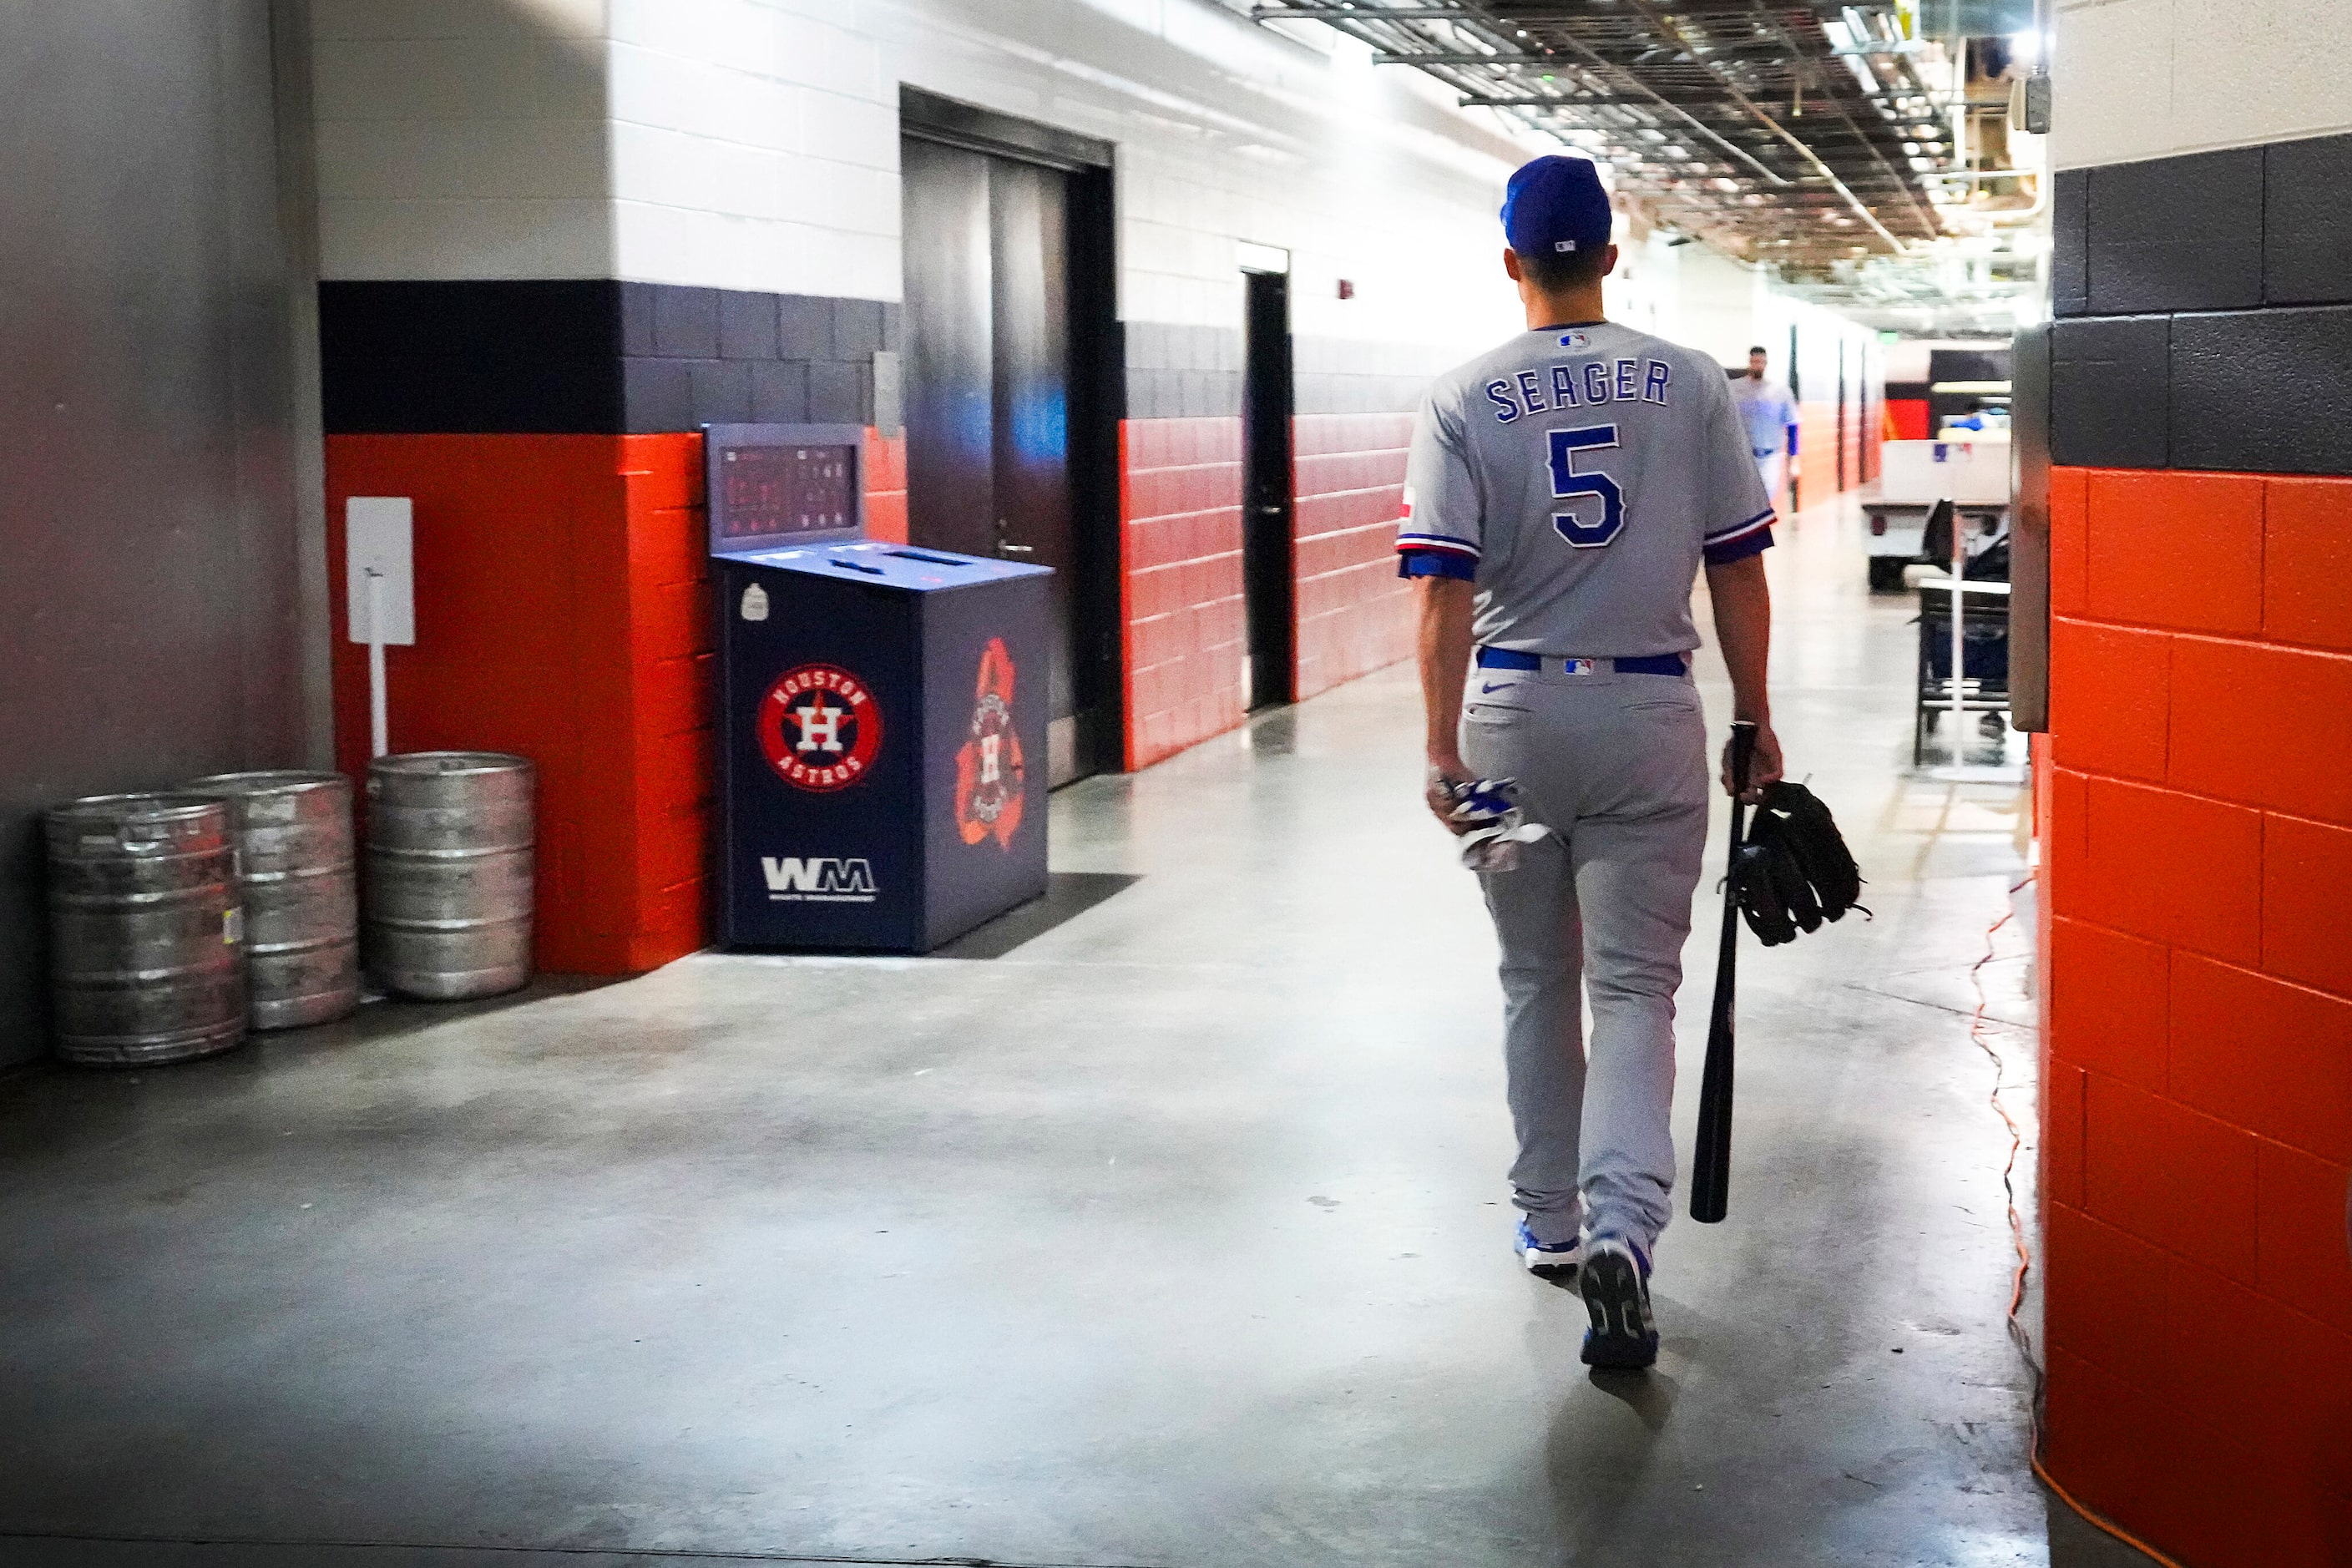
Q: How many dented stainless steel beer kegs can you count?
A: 3